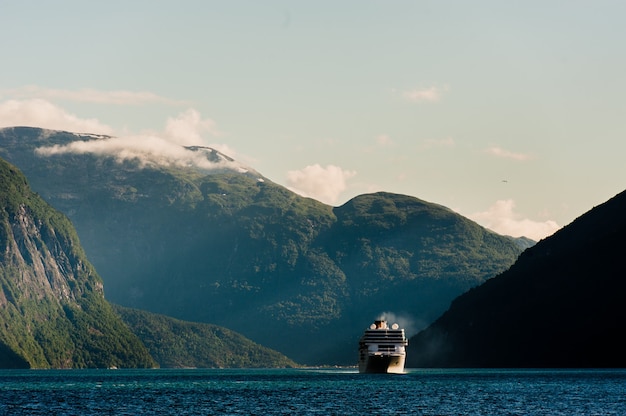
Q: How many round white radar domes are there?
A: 2